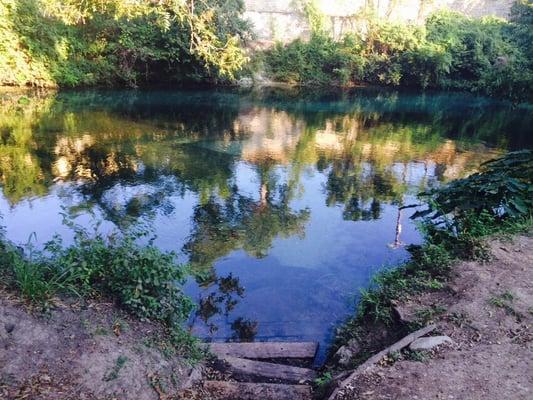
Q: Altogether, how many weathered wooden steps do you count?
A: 3